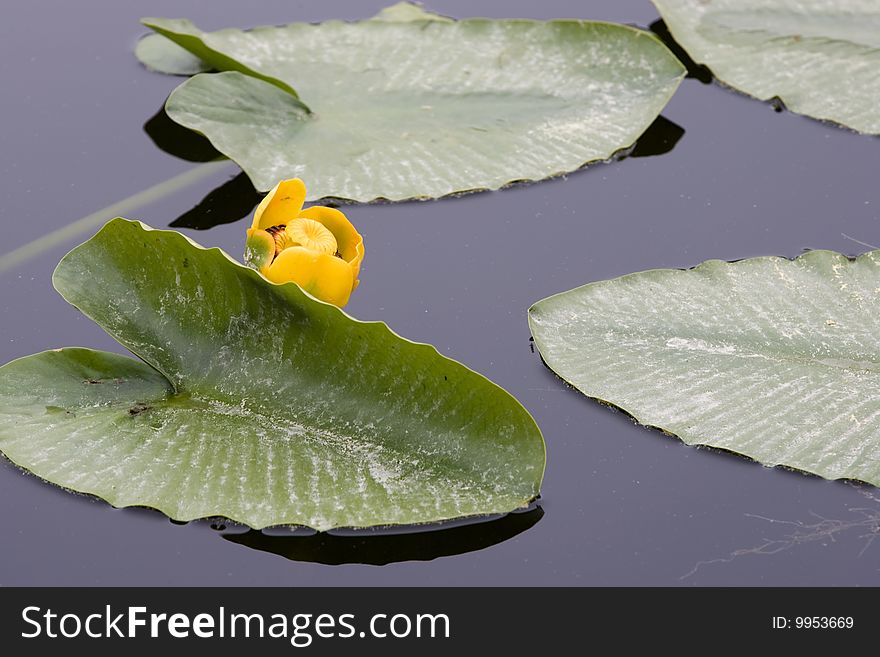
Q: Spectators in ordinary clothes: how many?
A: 0